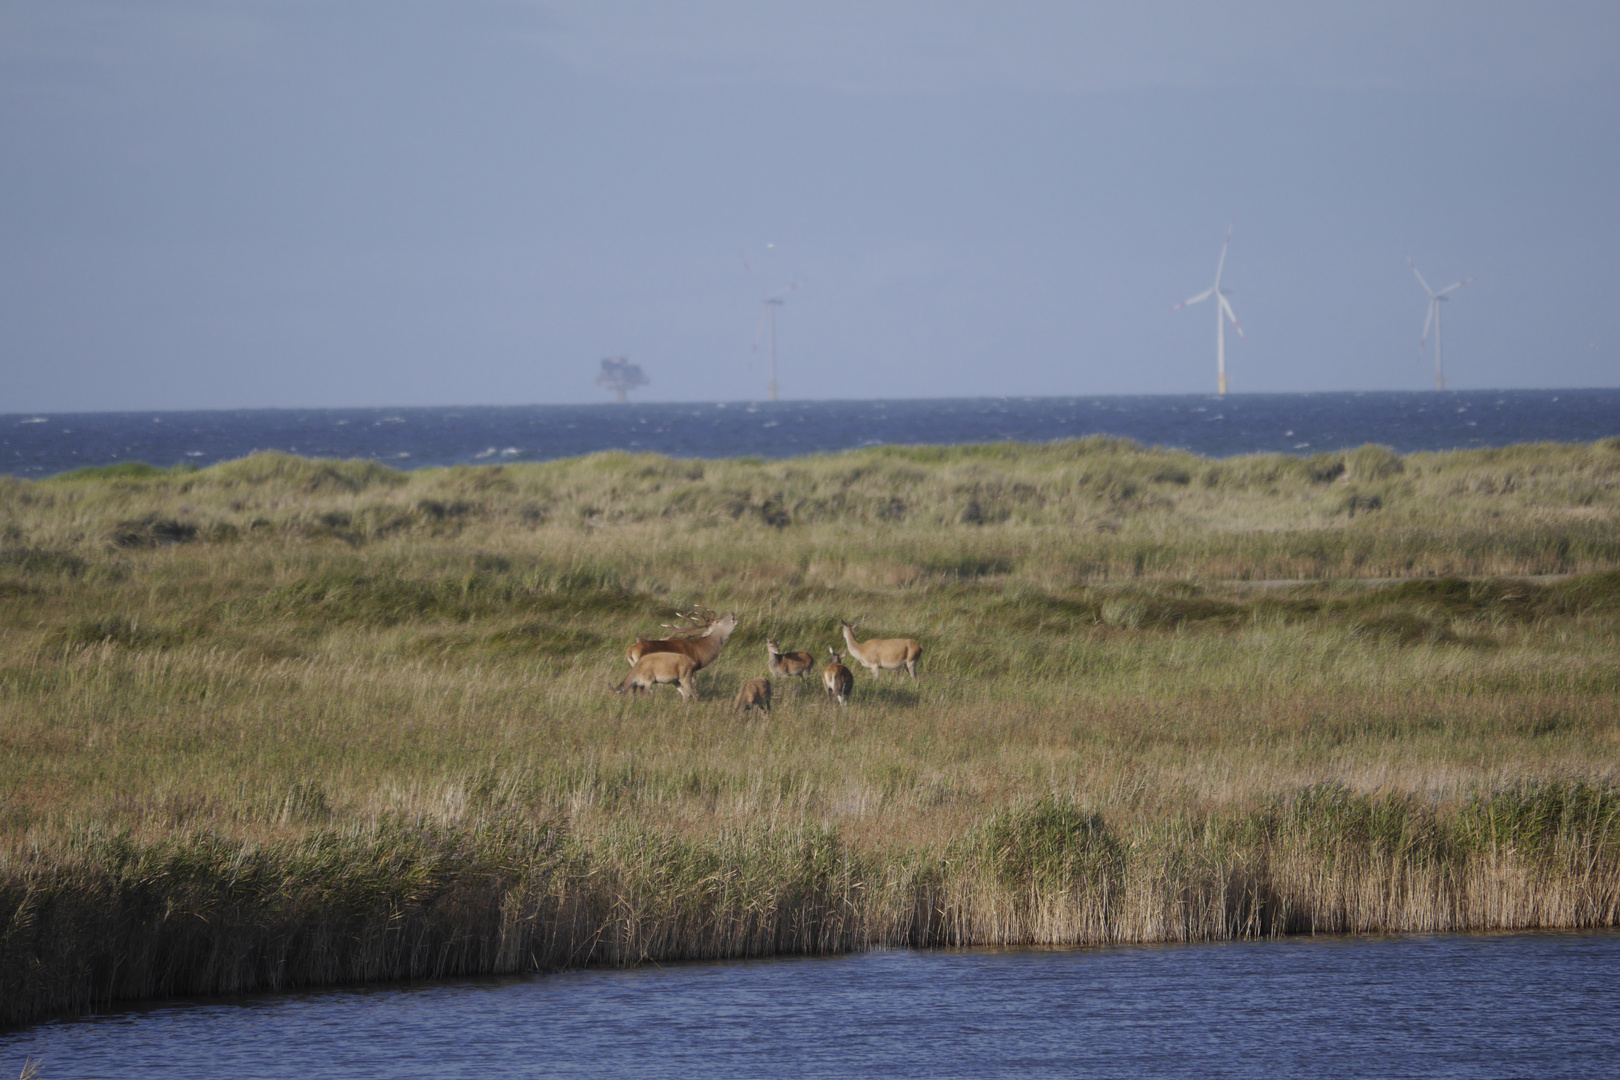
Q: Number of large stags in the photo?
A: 1